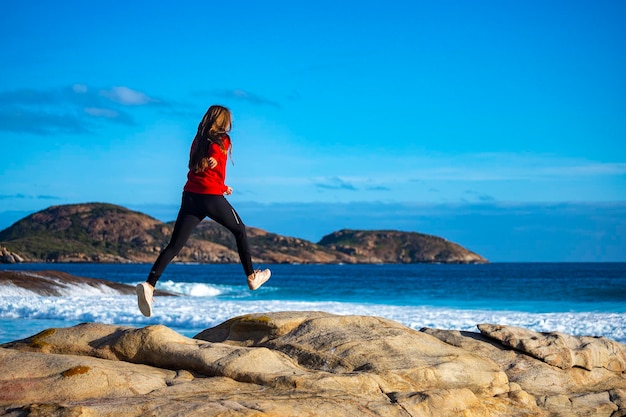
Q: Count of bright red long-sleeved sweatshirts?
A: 1